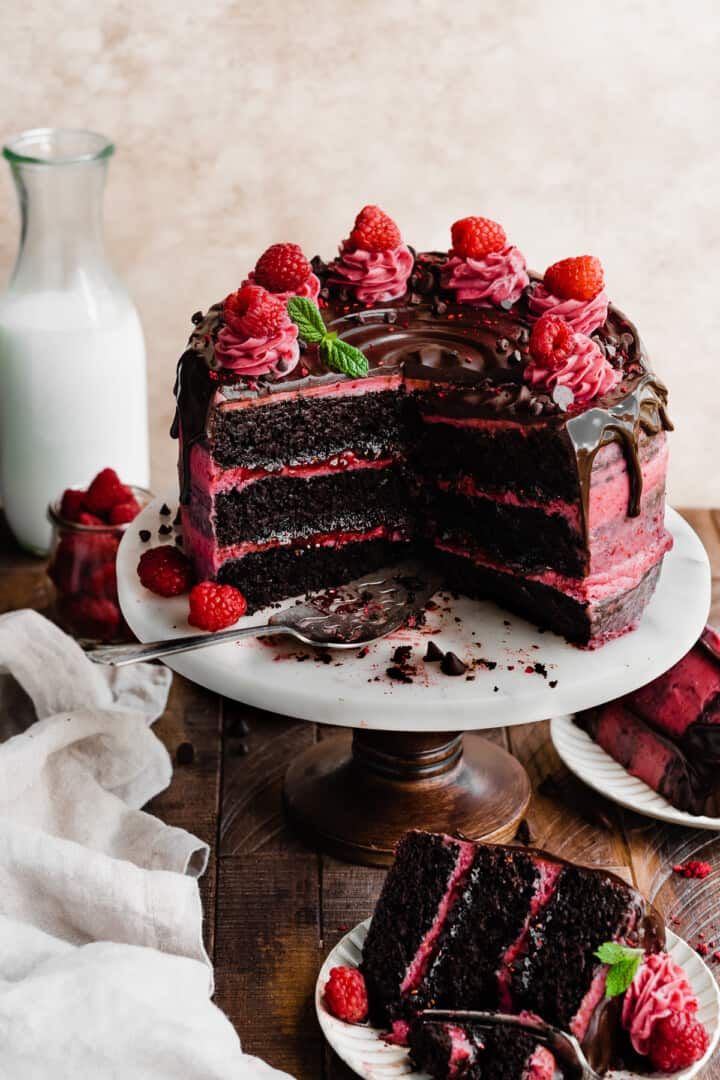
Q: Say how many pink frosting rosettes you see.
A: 7